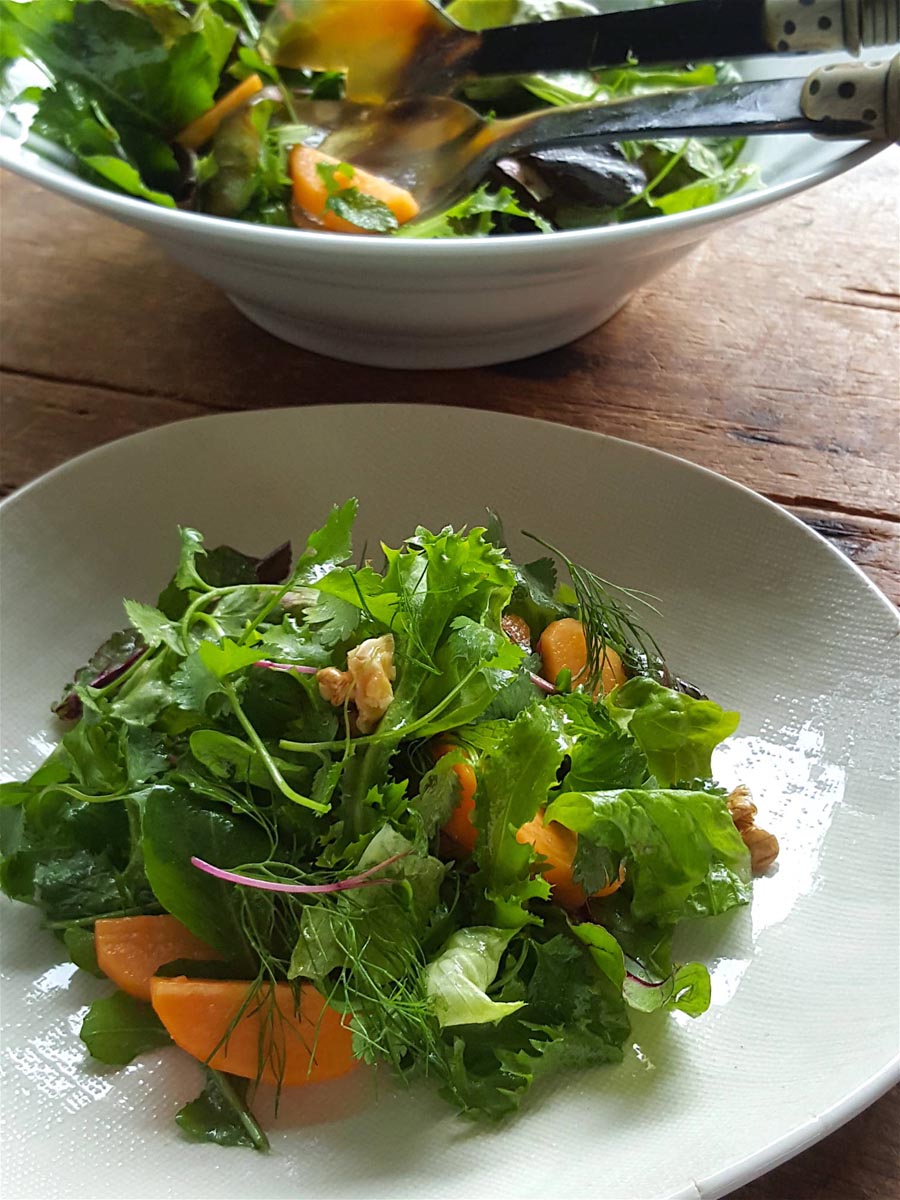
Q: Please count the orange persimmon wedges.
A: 7